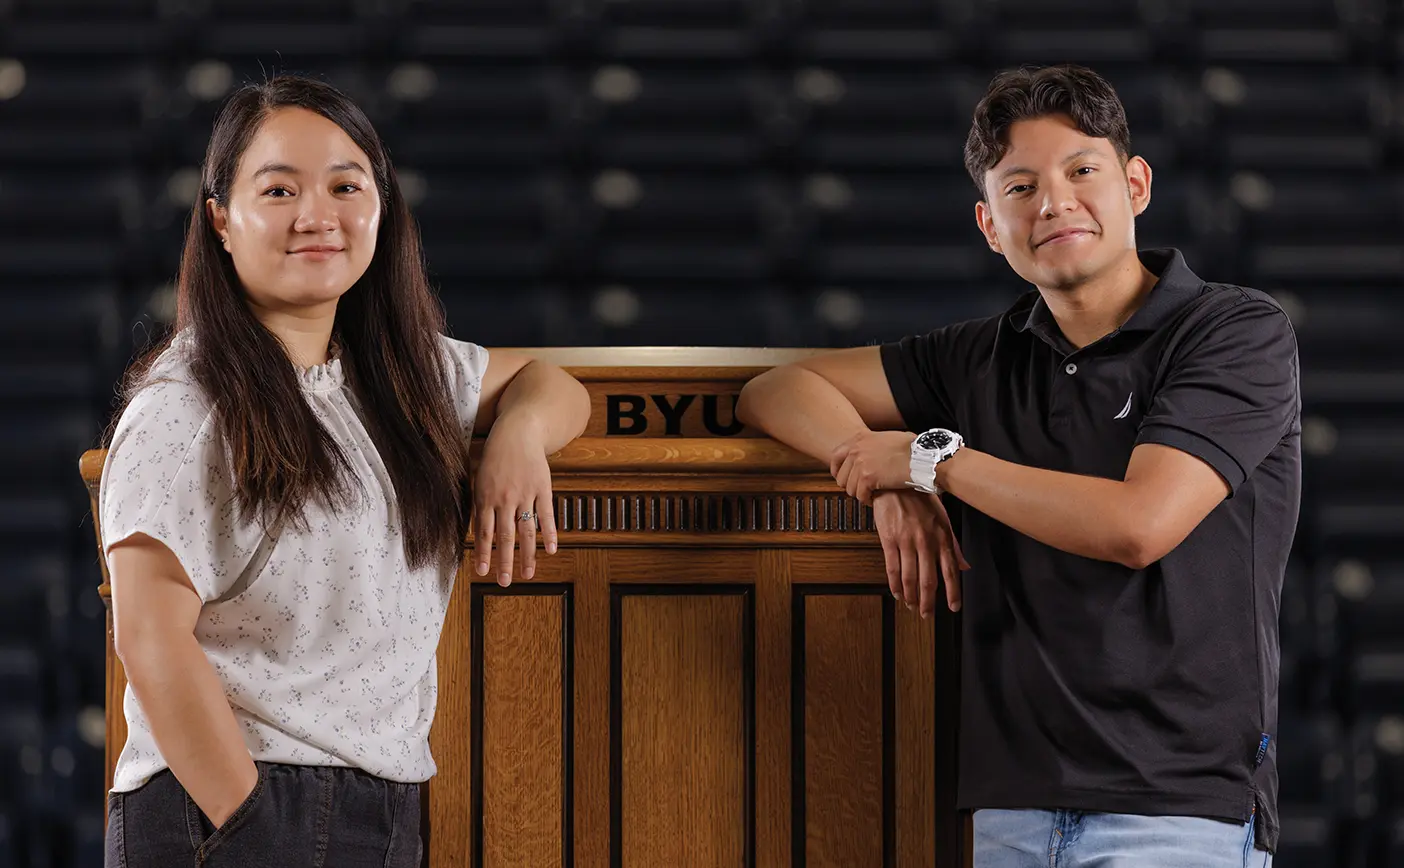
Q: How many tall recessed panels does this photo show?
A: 3